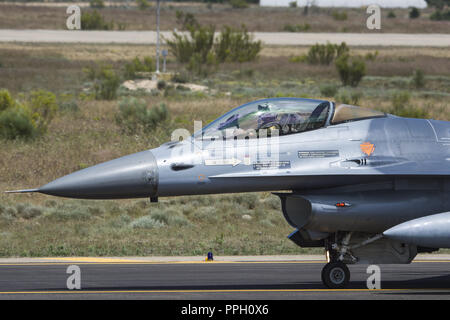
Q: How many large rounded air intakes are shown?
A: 1